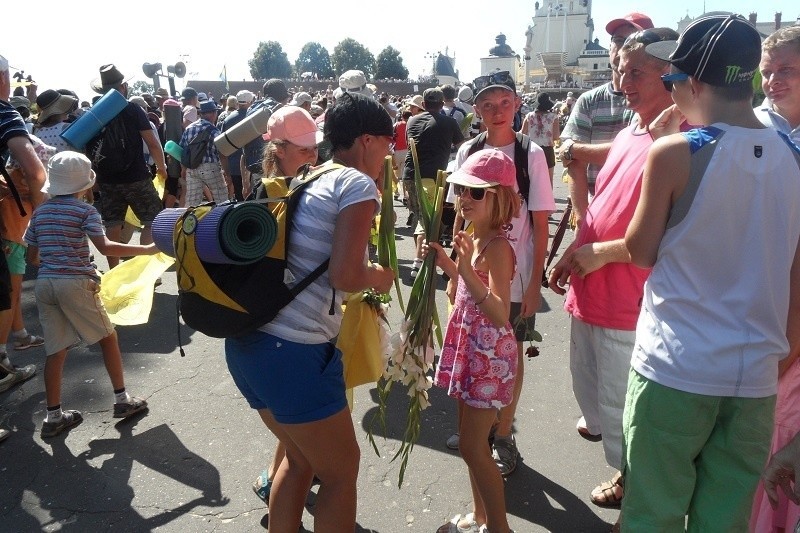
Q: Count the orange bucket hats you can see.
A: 0